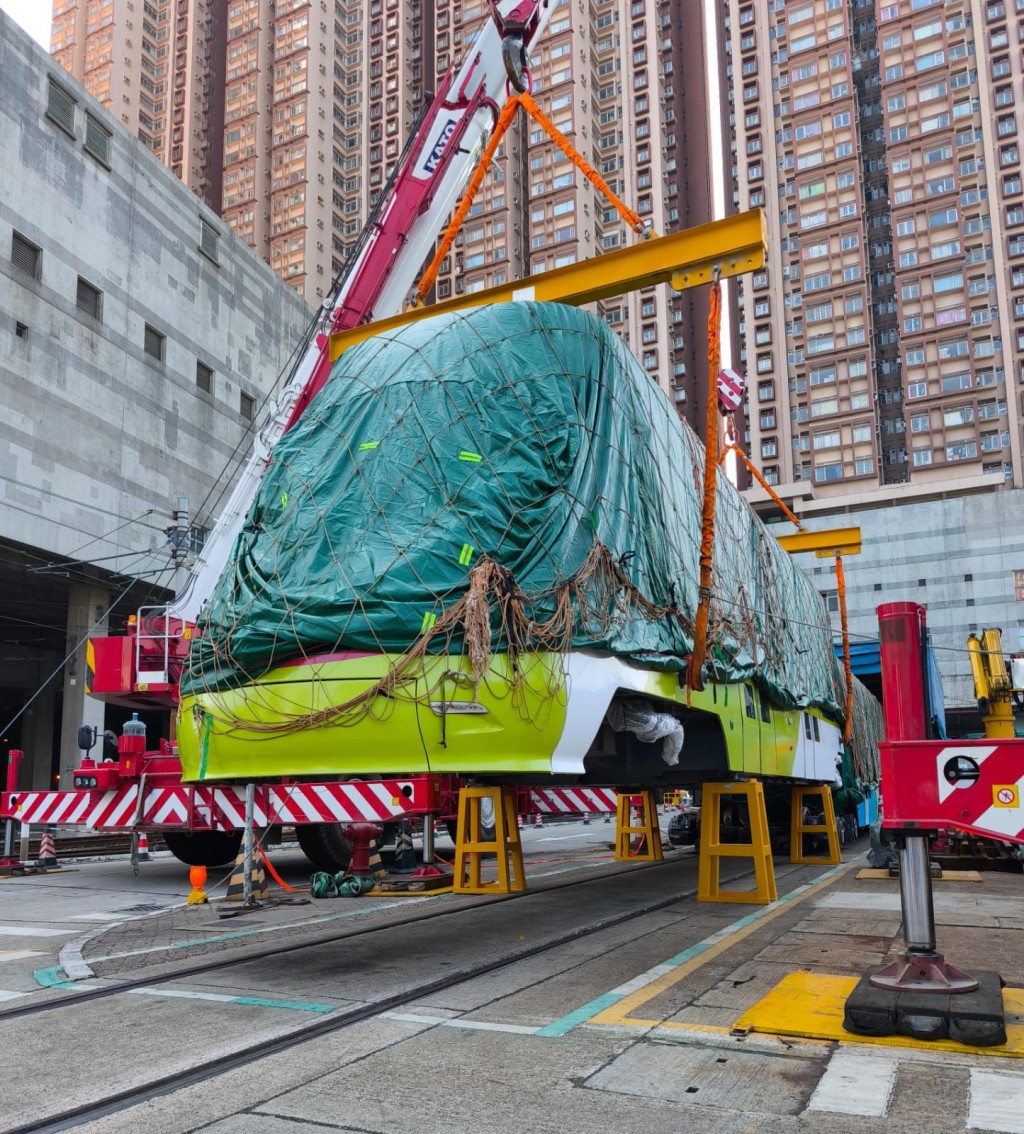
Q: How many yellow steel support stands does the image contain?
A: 4